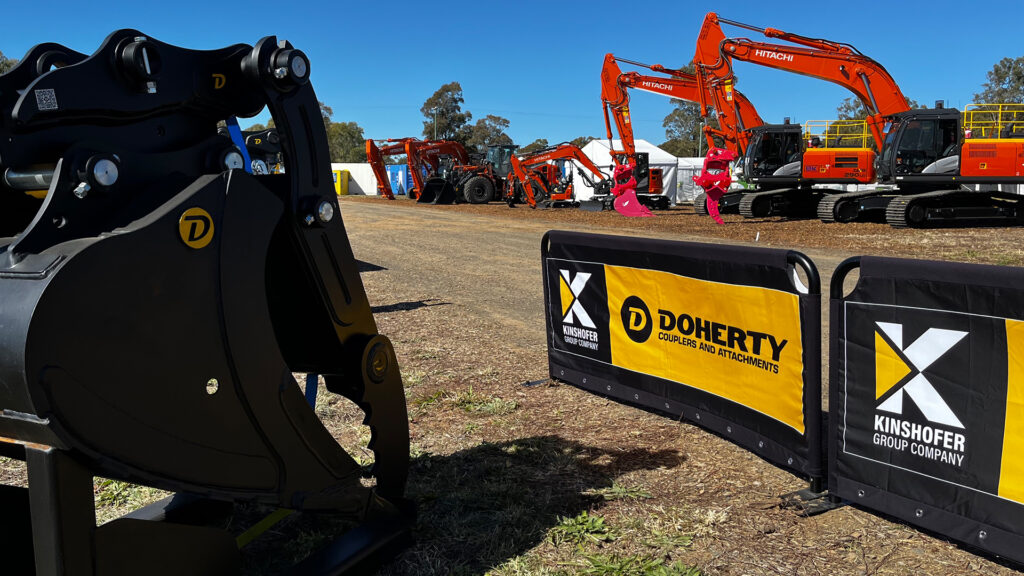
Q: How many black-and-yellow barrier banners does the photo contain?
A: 2